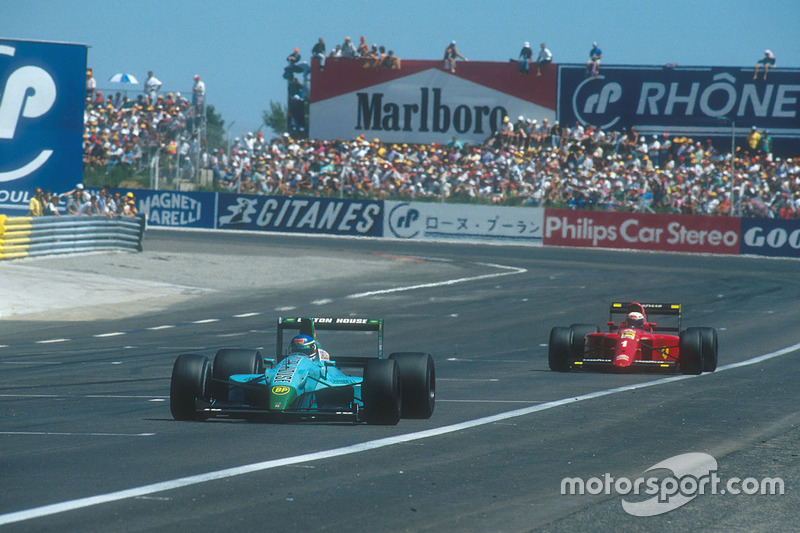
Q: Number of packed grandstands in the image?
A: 2